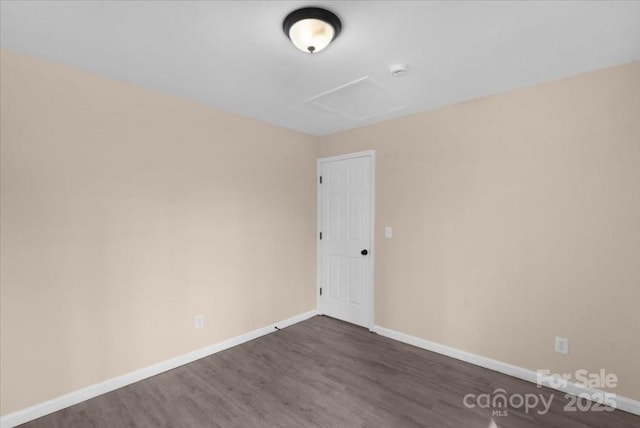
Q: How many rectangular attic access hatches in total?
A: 1